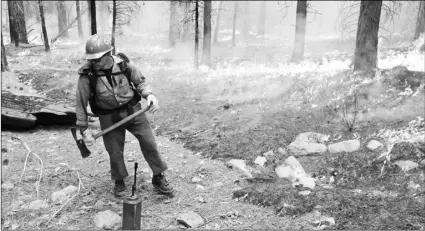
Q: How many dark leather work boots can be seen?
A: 2